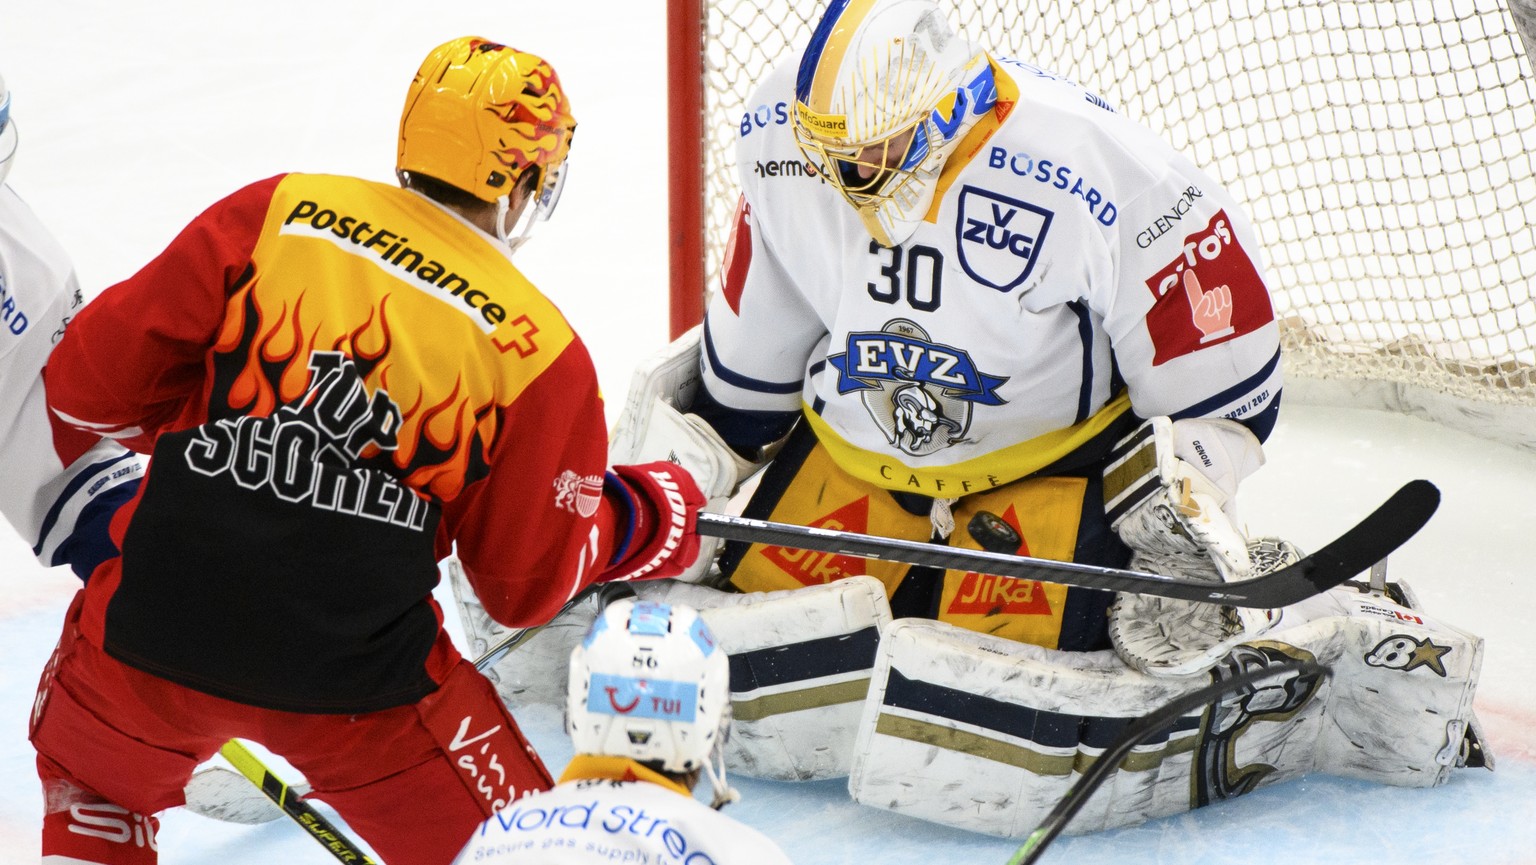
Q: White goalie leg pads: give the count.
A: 2